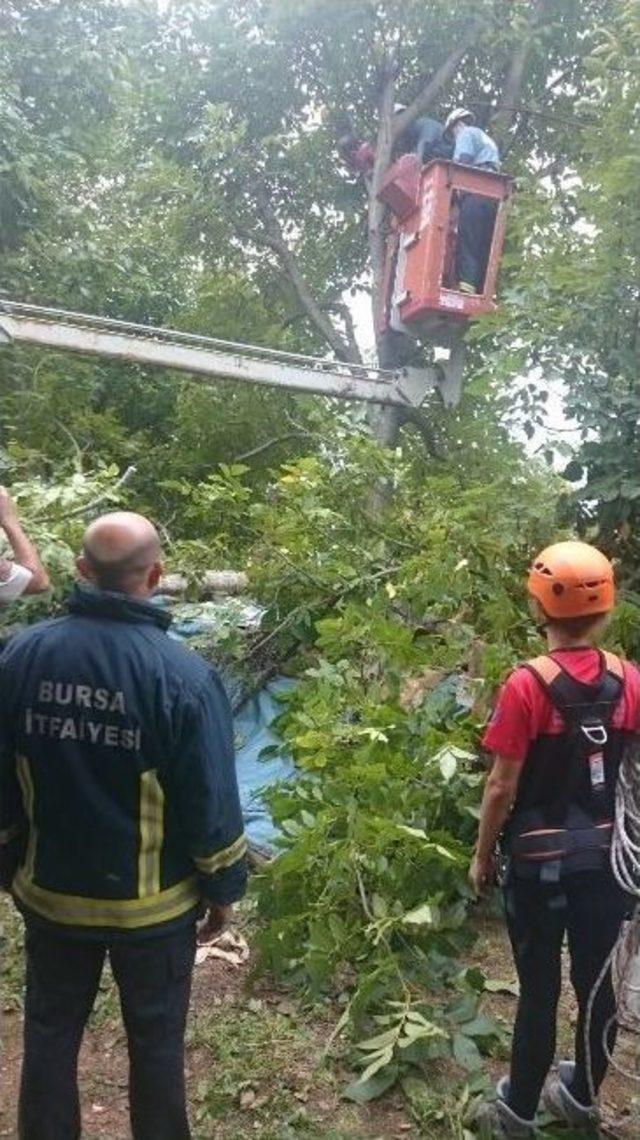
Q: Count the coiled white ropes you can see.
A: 1